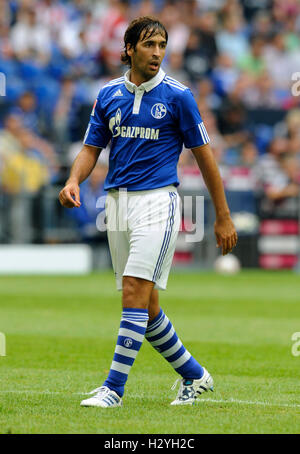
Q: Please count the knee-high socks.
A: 2